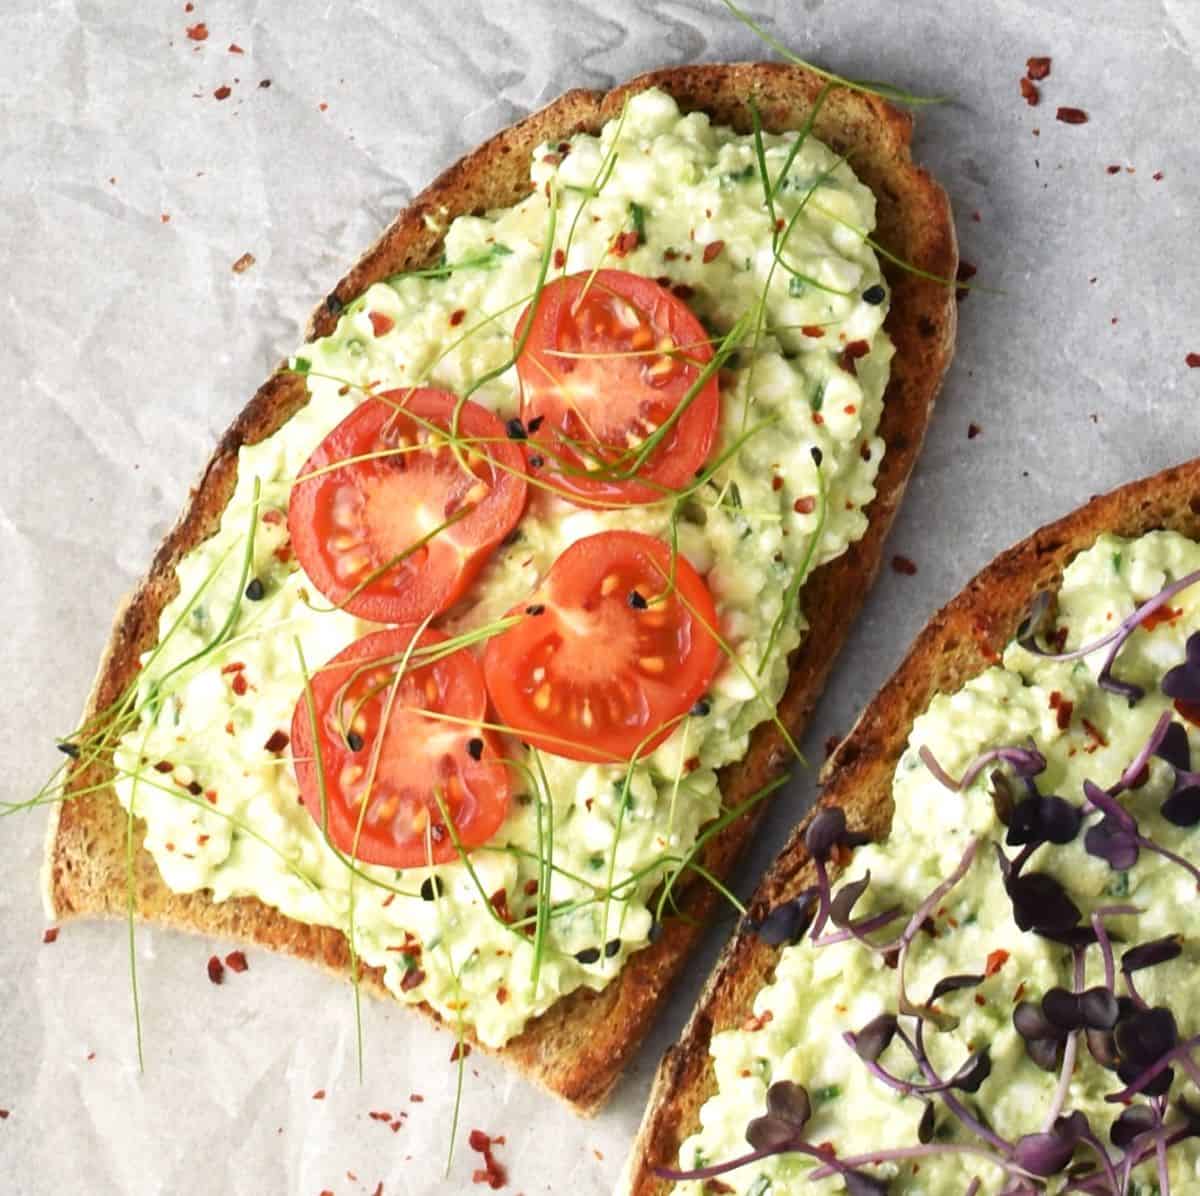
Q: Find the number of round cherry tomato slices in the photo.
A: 4